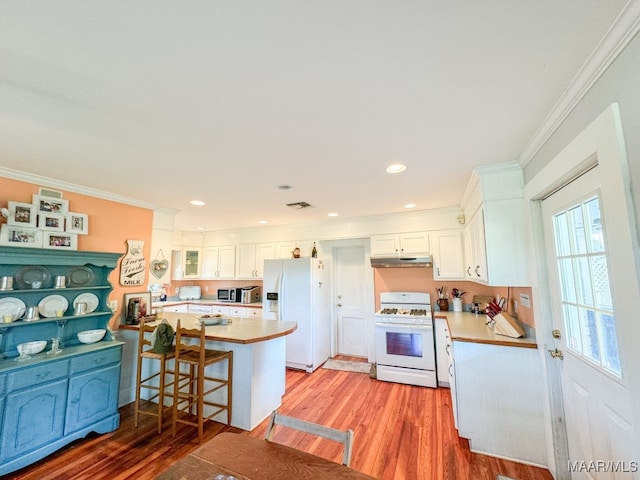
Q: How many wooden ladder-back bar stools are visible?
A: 2